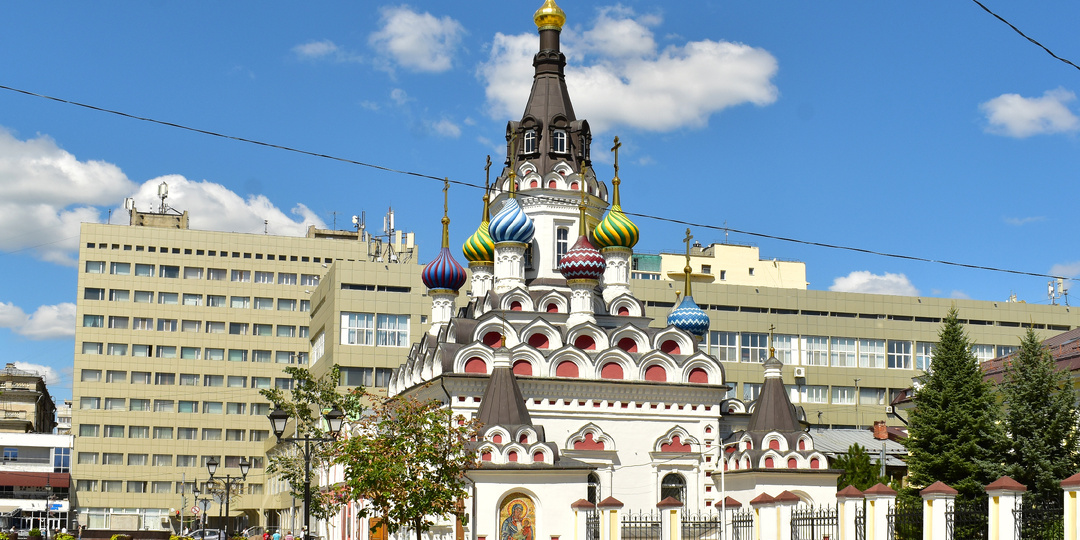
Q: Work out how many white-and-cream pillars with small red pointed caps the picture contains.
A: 11